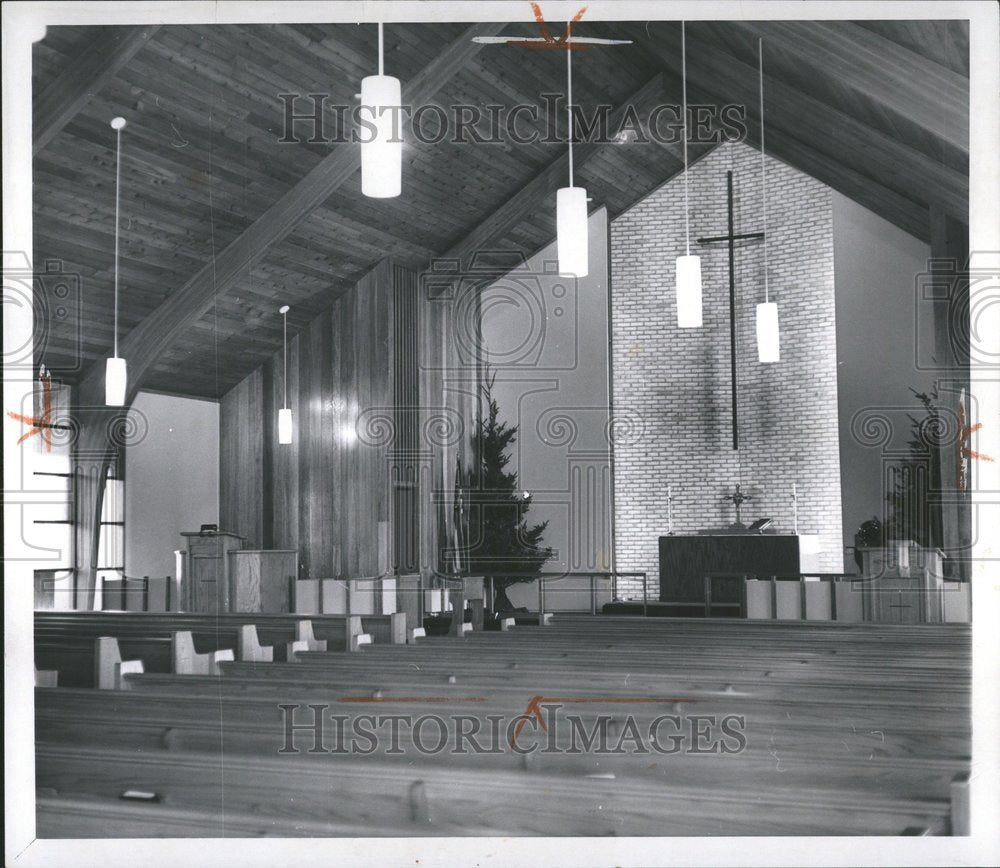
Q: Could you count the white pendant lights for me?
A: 6